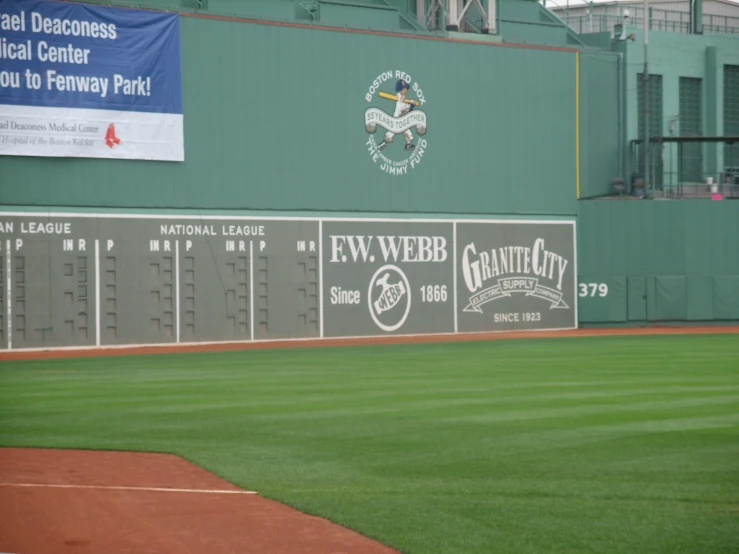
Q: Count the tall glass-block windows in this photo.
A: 3